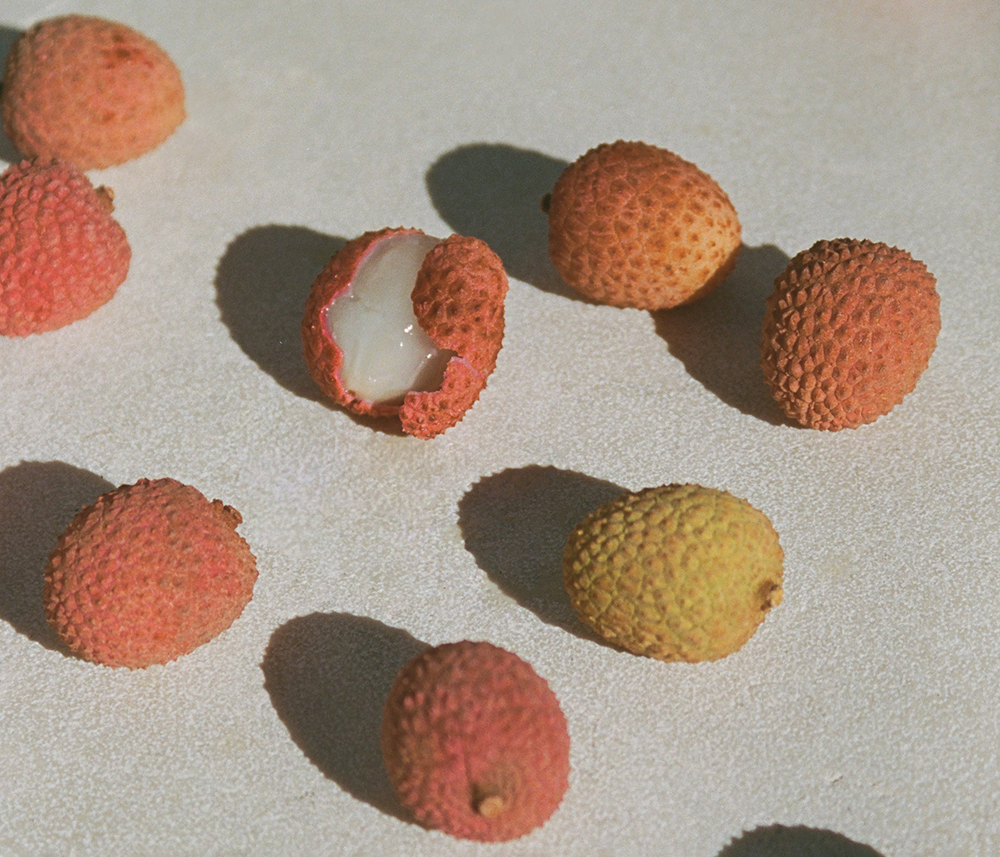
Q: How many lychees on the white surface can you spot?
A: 8